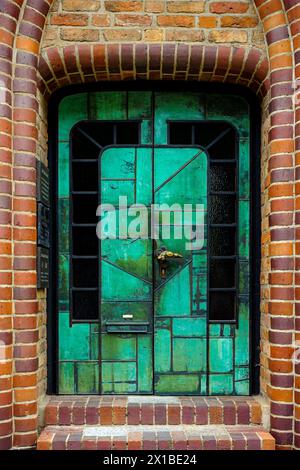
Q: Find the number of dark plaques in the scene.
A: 3